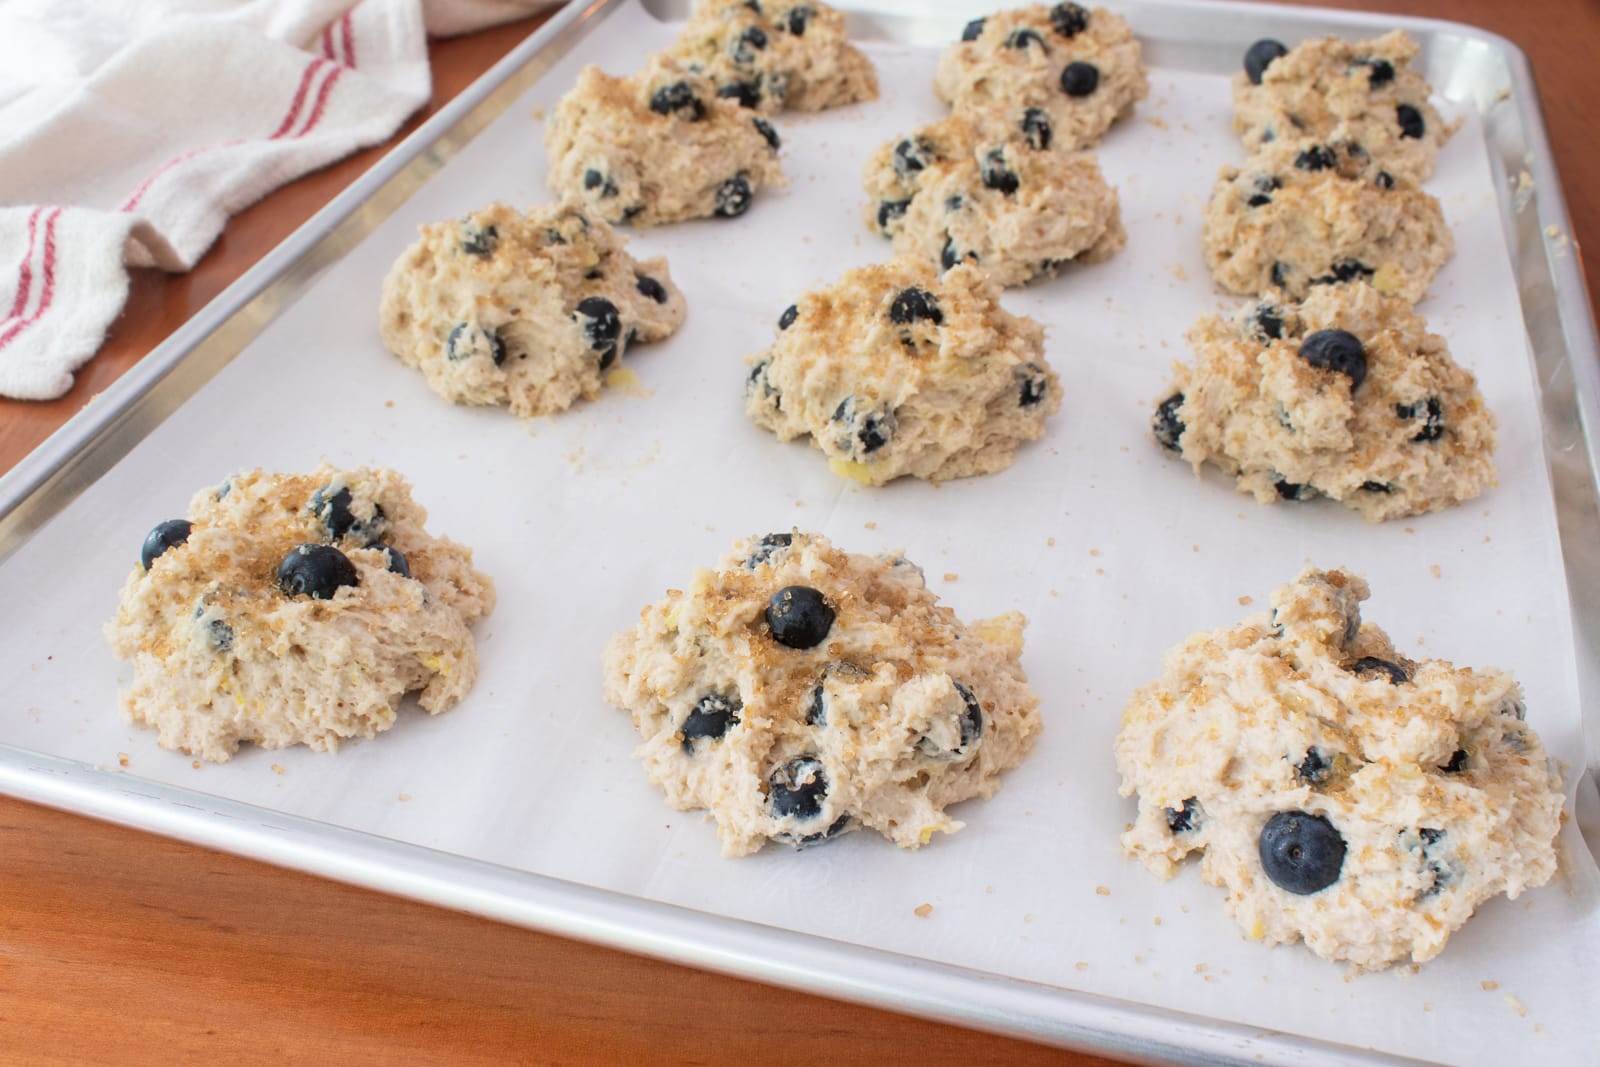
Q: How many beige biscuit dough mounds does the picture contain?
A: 12